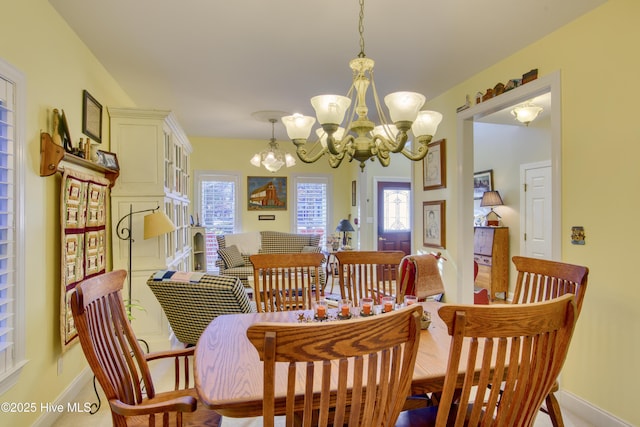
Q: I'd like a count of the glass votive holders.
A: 5